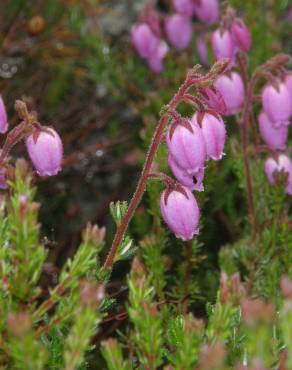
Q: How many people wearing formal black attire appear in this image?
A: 0